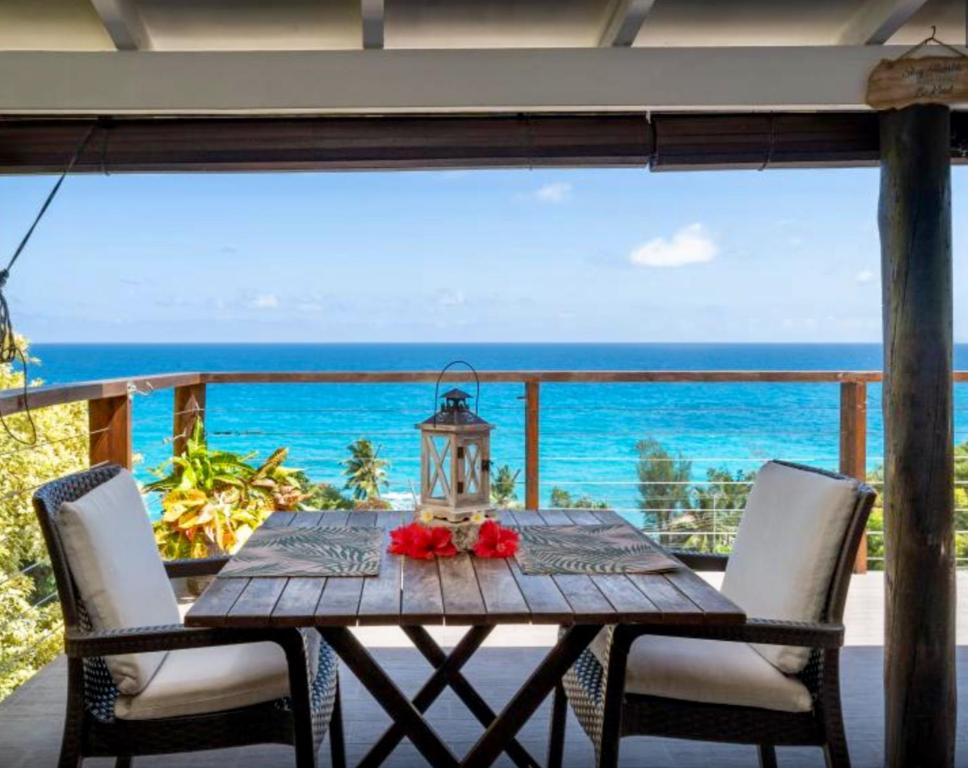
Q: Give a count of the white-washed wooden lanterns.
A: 1